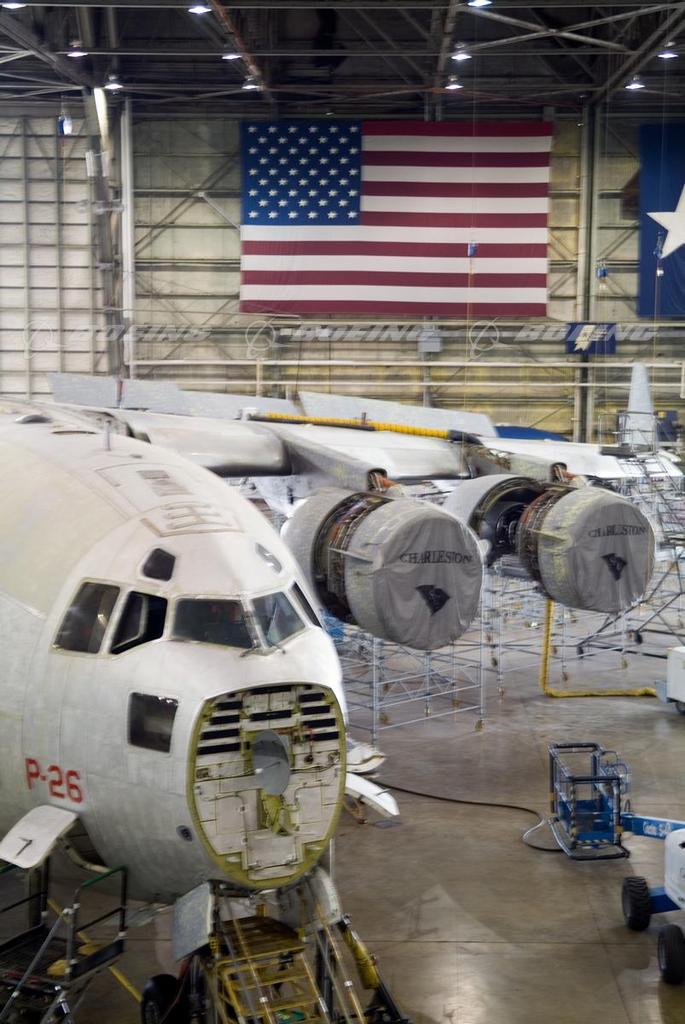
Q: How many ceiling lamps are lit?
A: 11